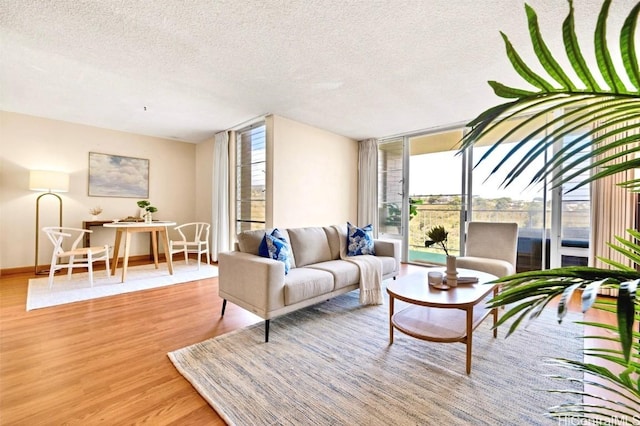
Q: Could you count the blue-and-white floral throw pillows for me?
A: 2